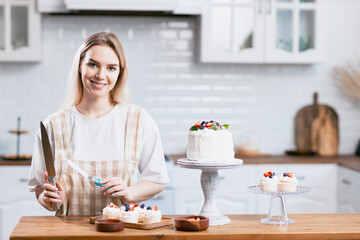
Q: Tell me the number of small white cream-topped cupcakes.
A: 6